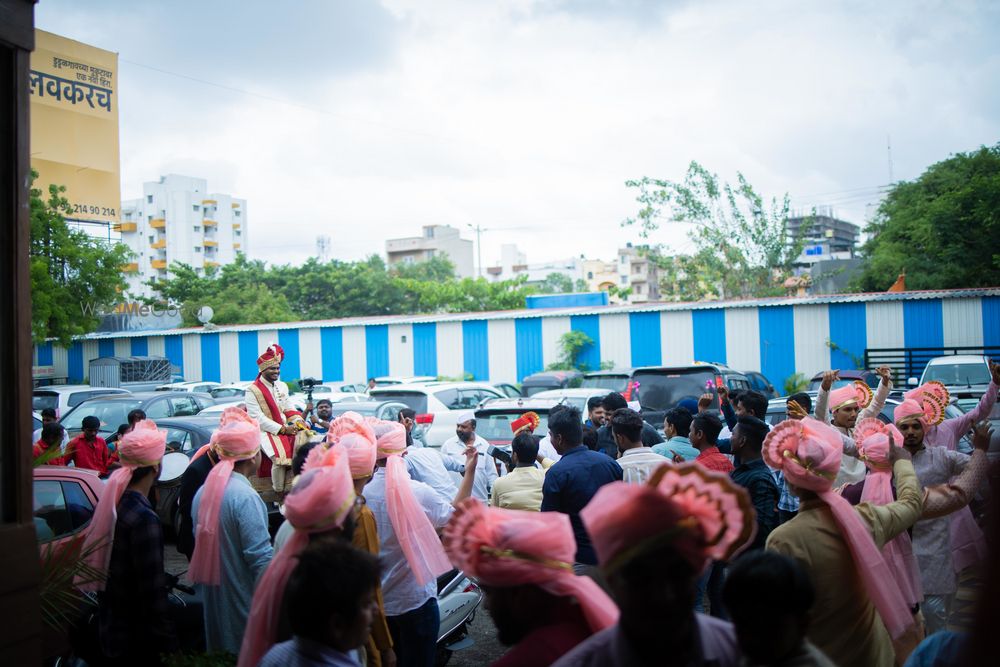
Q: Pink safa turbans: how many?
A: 12